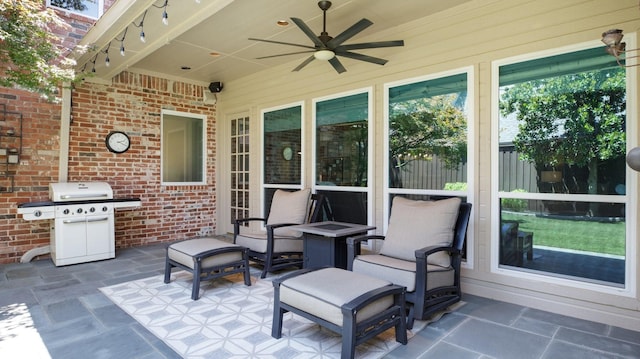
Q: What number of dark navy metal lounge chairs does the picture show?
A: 2